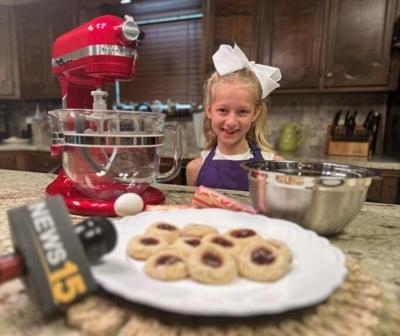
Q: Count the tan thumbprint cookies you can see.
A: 10